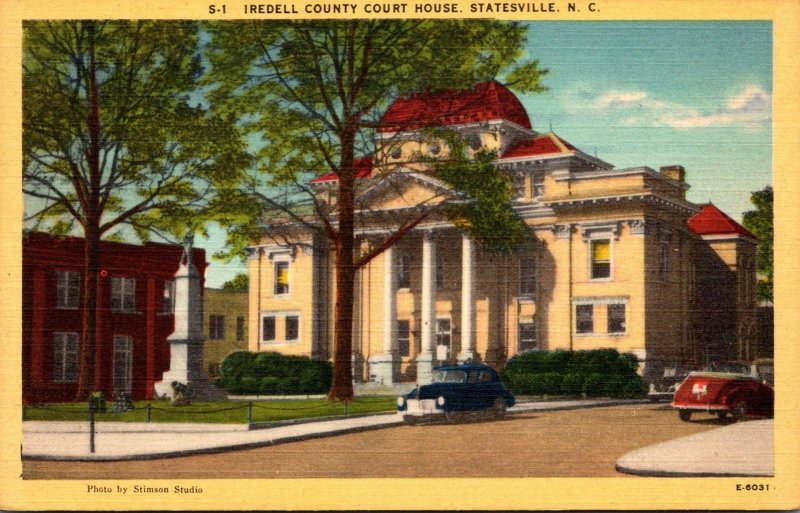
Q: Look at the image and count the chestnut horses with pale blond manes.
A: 0